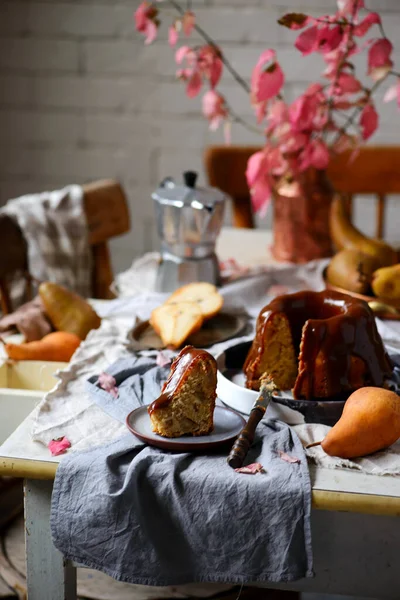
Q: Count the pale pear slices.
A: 2